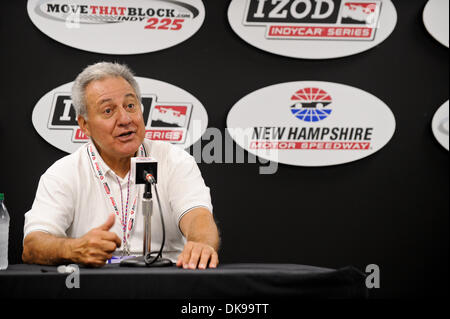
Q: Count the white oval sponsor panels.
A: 6